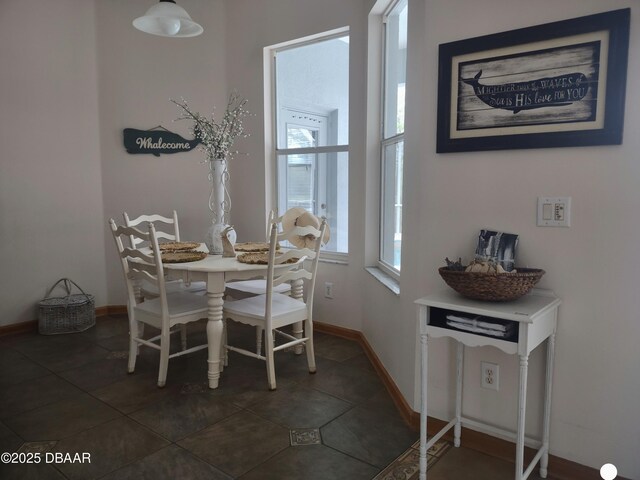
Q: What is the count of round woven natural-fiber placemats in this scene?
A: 4